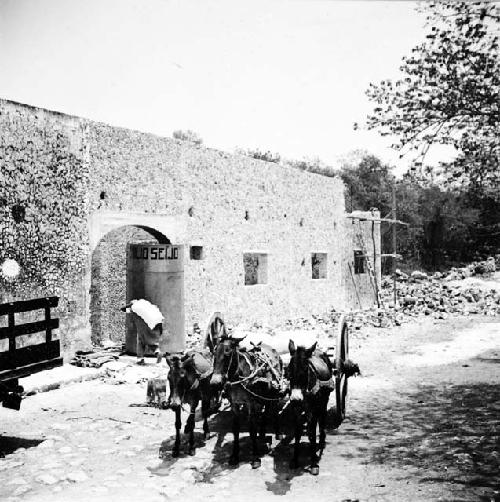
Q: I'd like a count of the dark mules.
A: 3